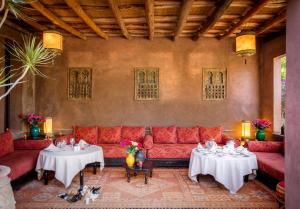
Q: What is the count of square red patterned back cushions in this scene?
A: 6